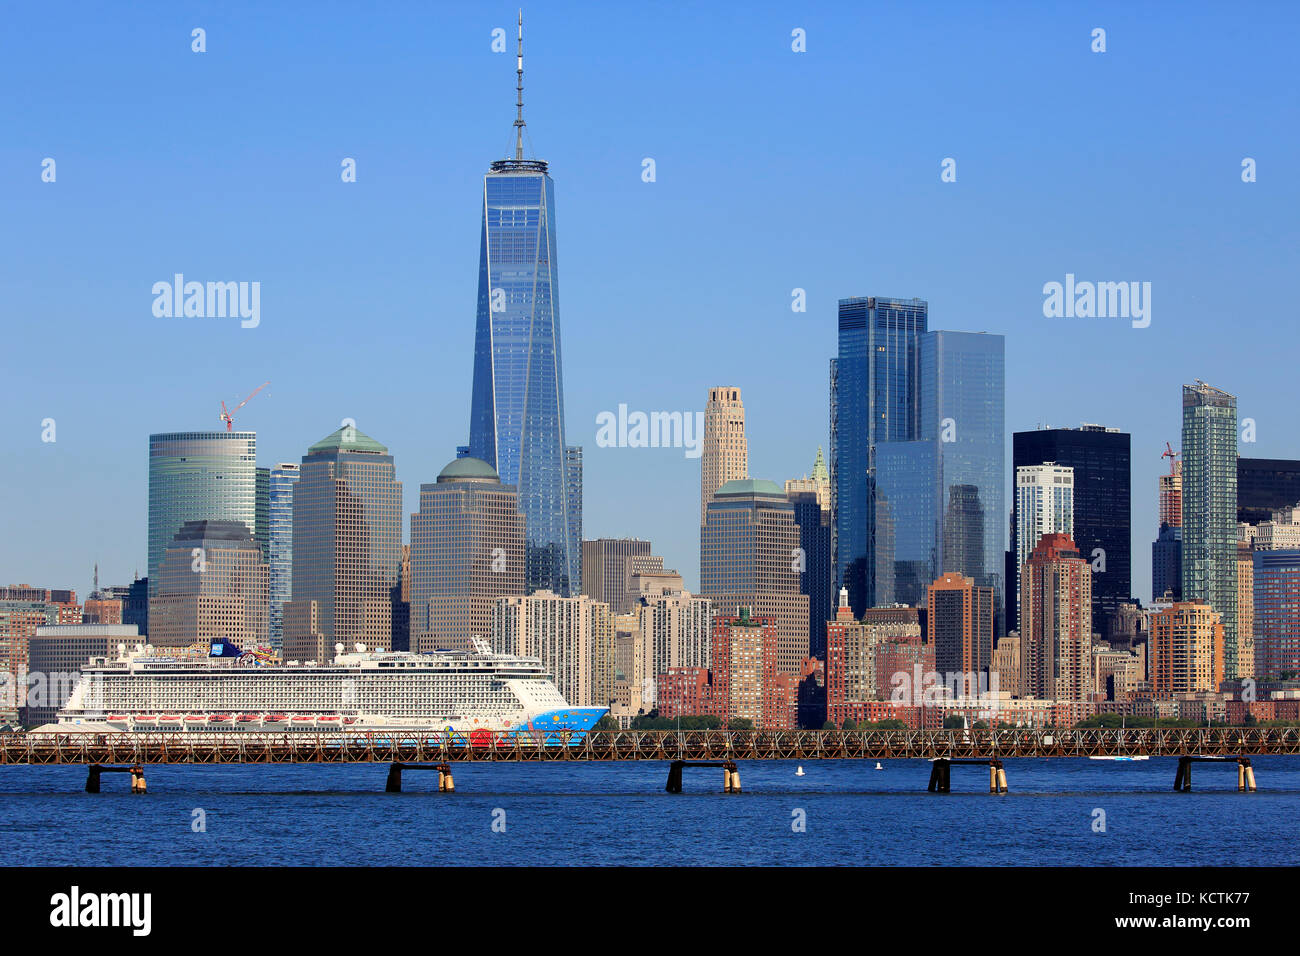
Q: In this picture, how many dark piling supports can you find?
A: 5